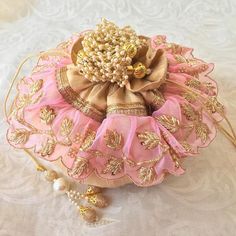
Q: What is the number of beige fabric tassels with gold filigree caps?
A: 3